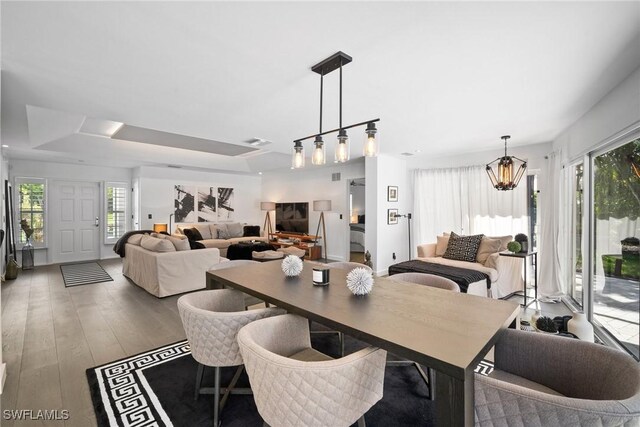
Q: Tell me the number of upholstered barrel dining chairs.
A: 6